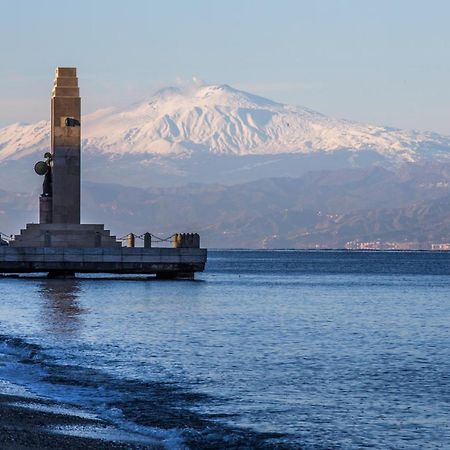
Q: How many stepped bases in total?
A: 1